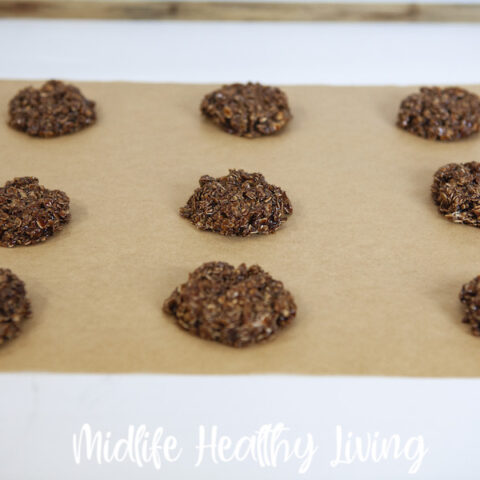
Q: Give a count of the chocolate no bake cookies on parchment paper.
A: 9